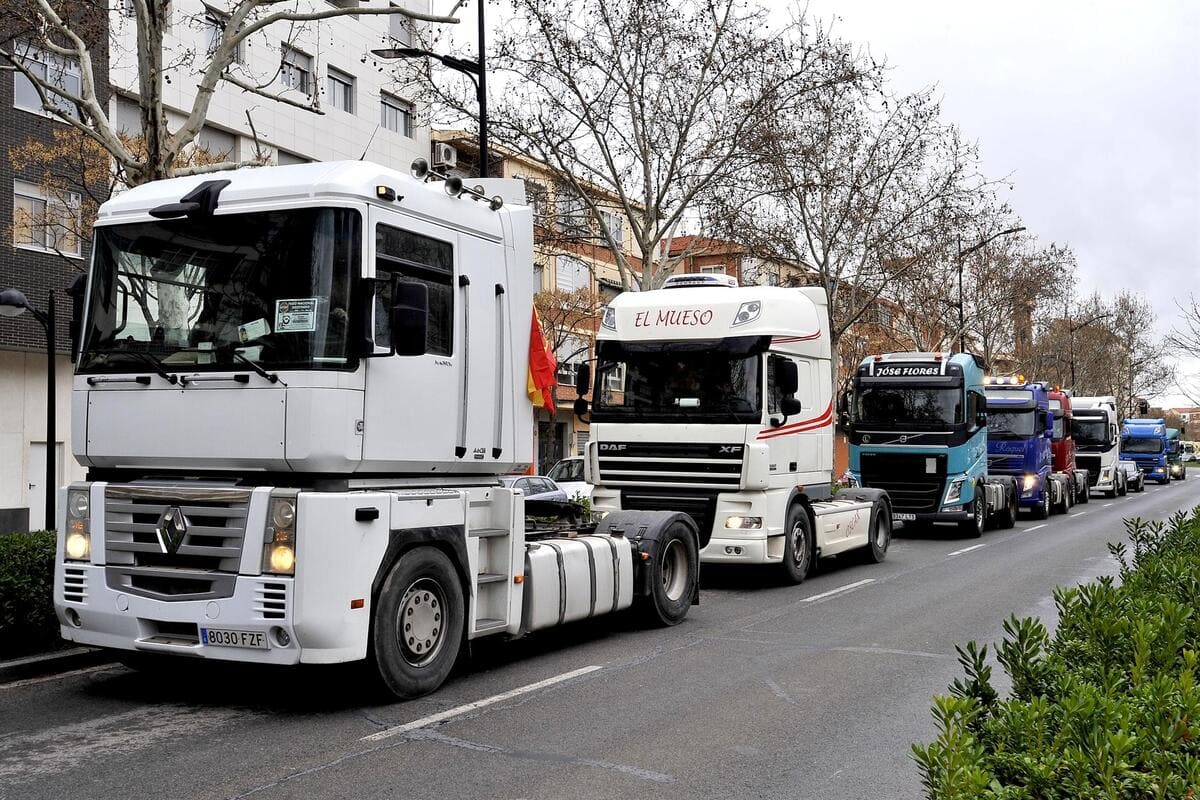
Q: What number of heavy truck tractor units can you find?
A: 8